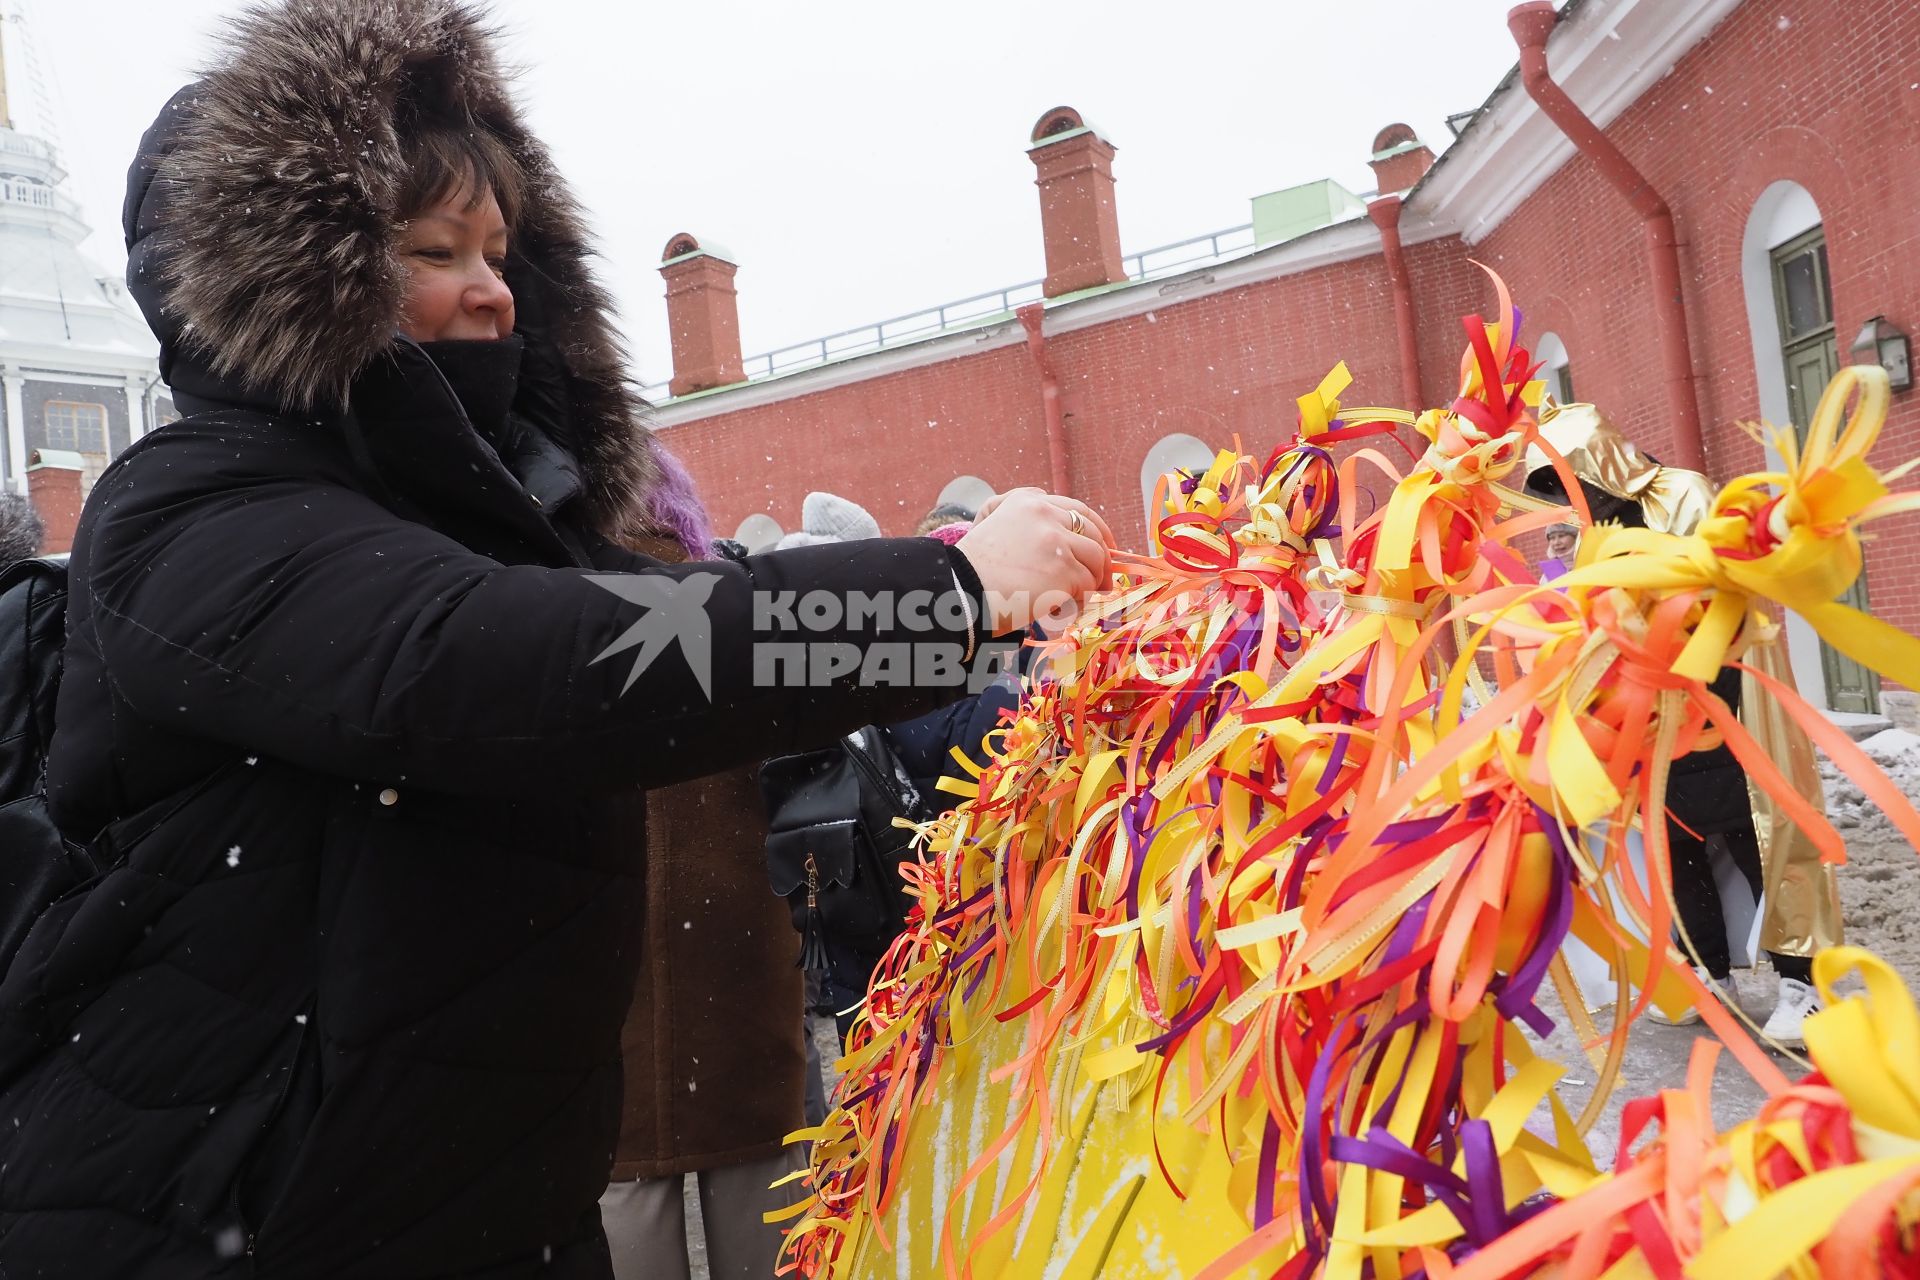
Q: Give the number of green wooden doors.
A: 1